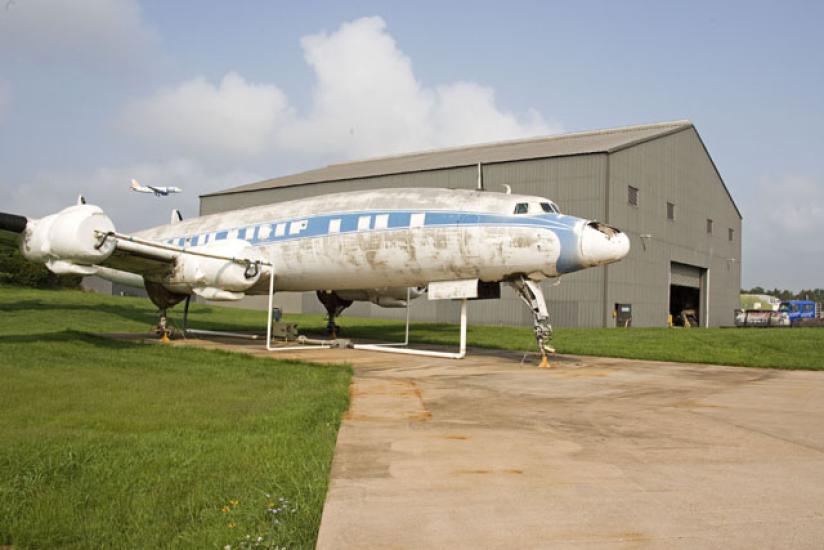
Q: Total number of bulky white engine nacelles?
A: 2